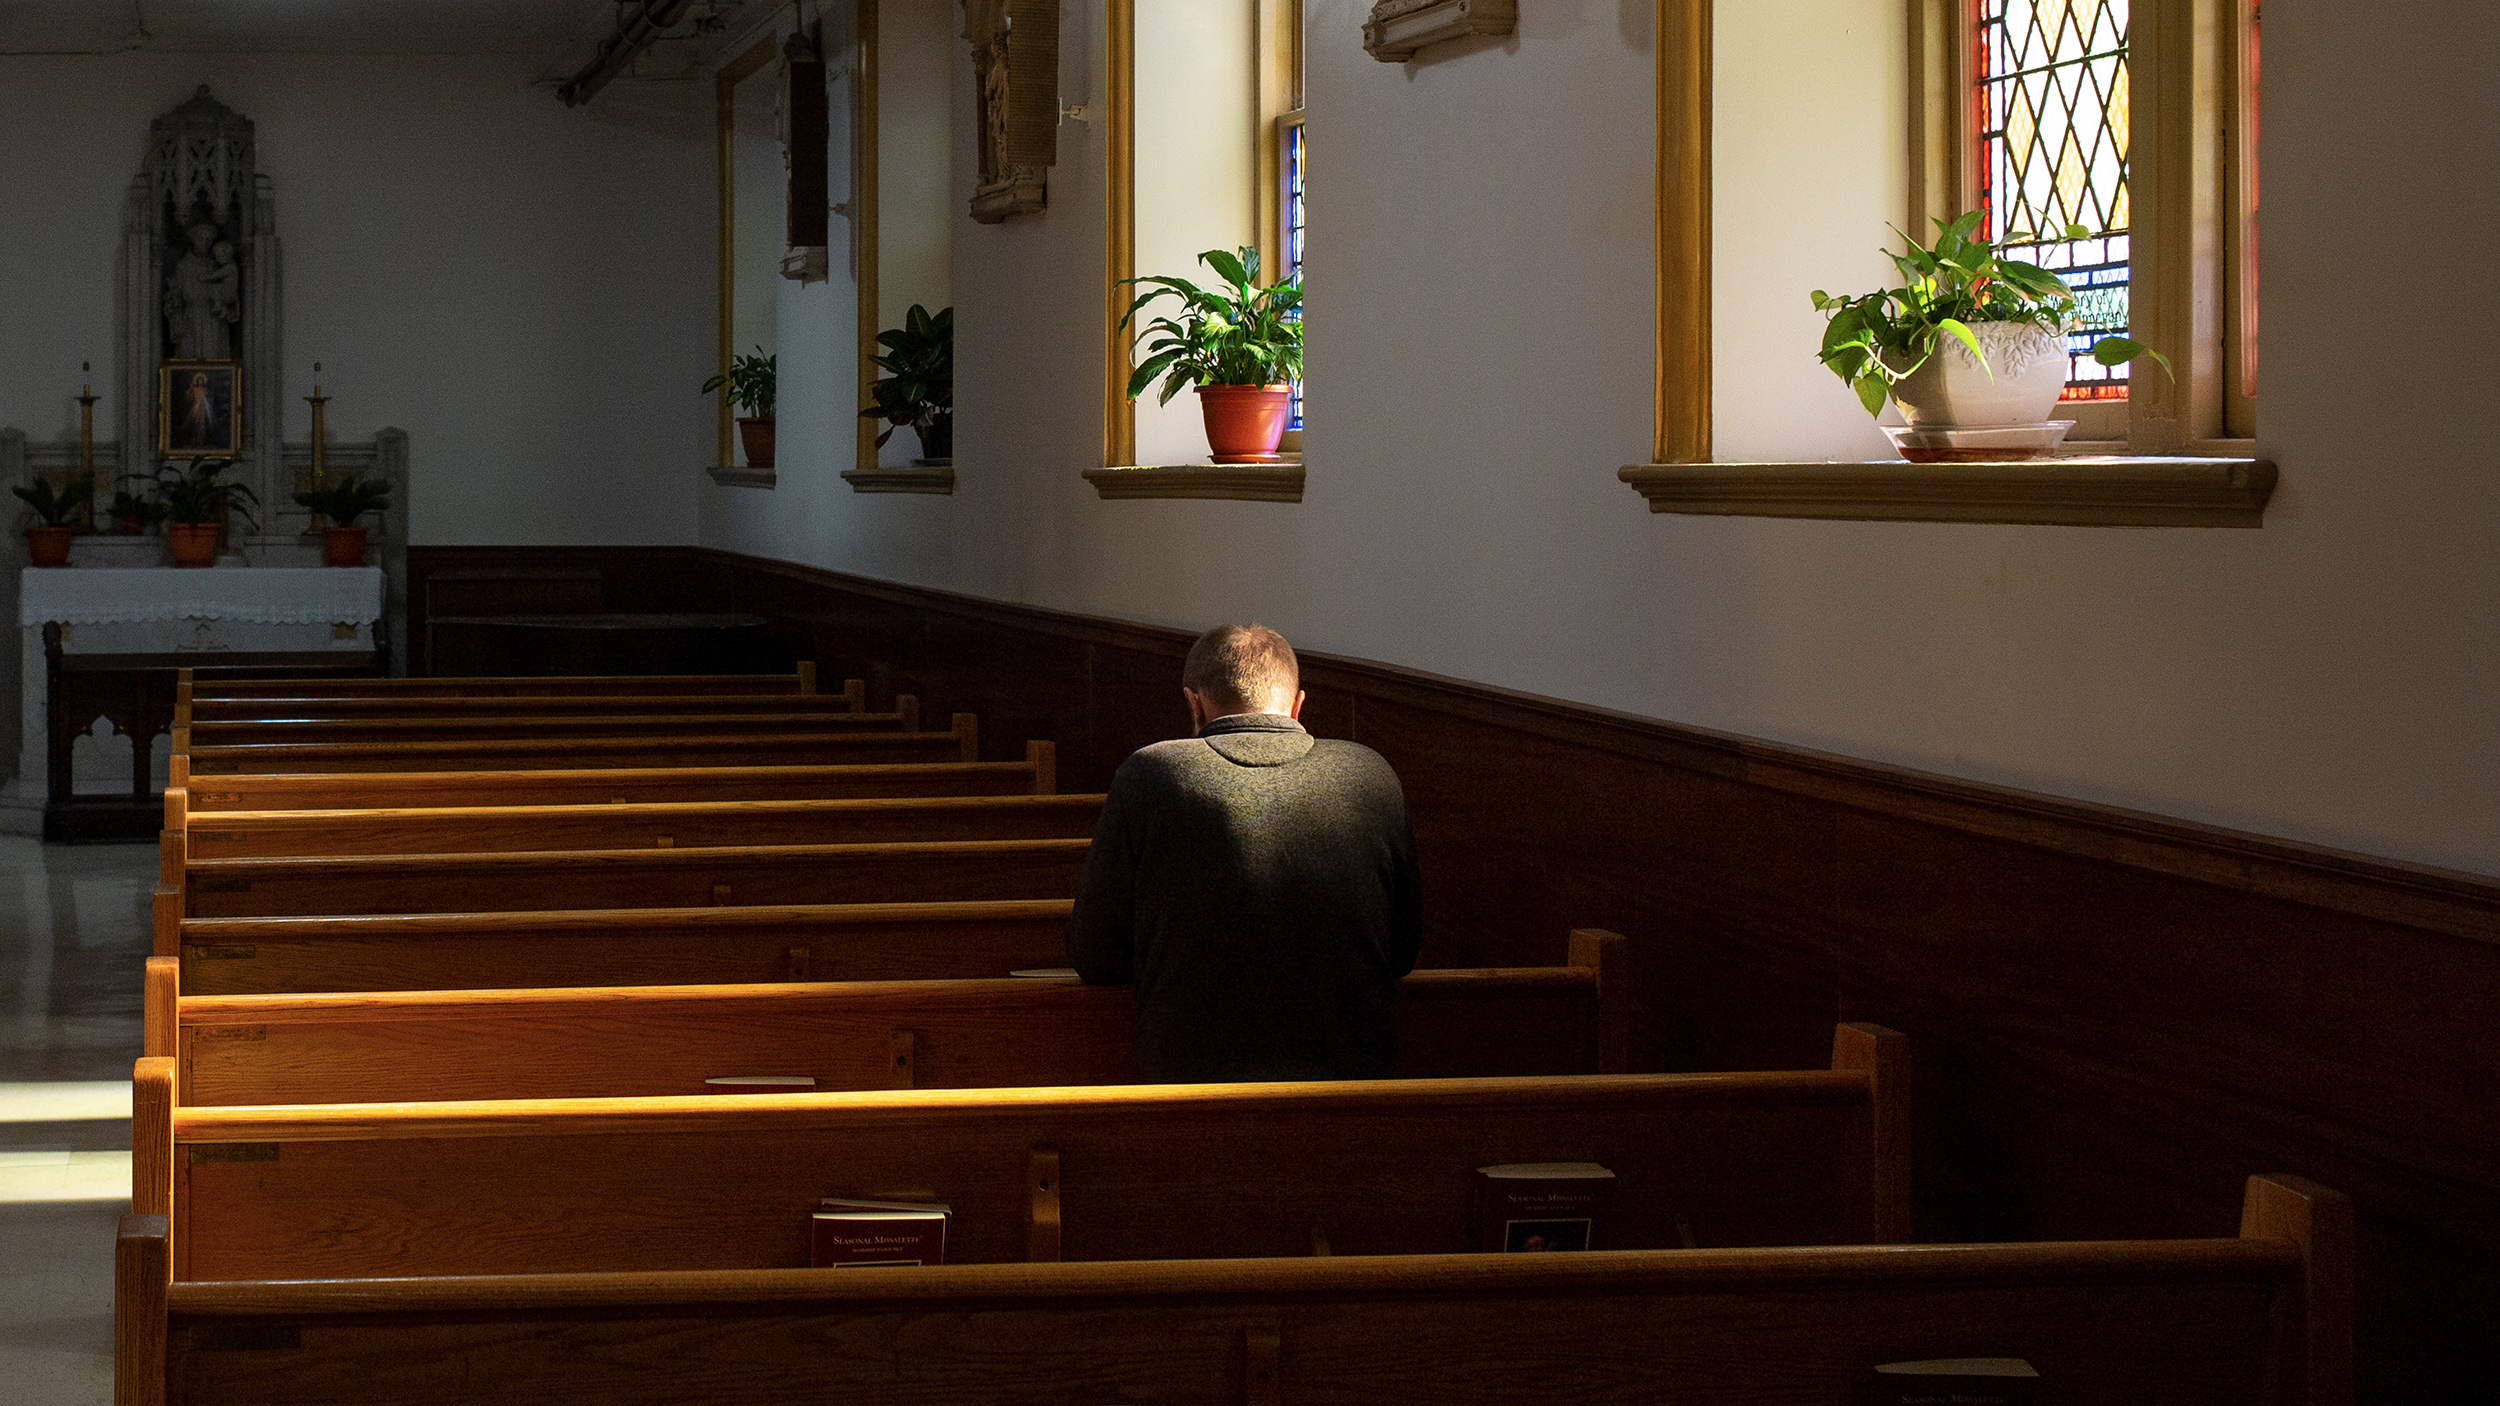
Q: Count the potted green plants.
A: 8